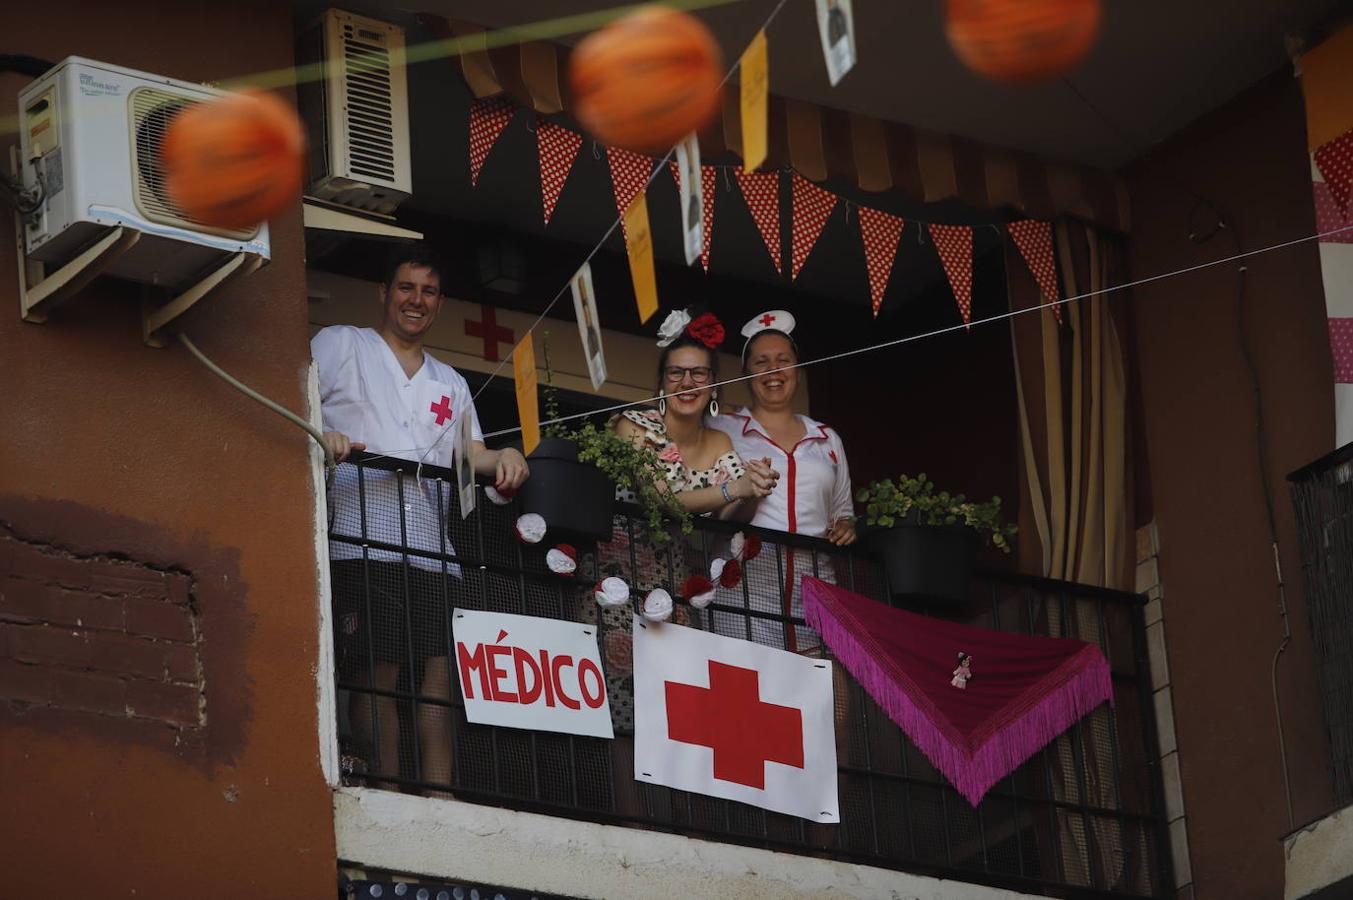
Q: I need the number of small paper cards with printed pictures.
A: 4